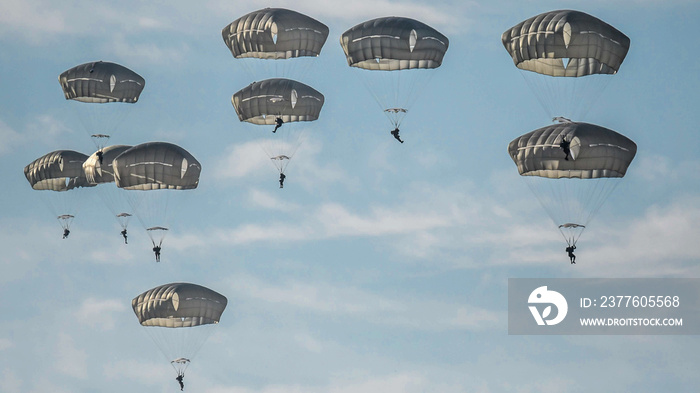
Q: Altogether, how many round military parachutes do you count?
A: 10